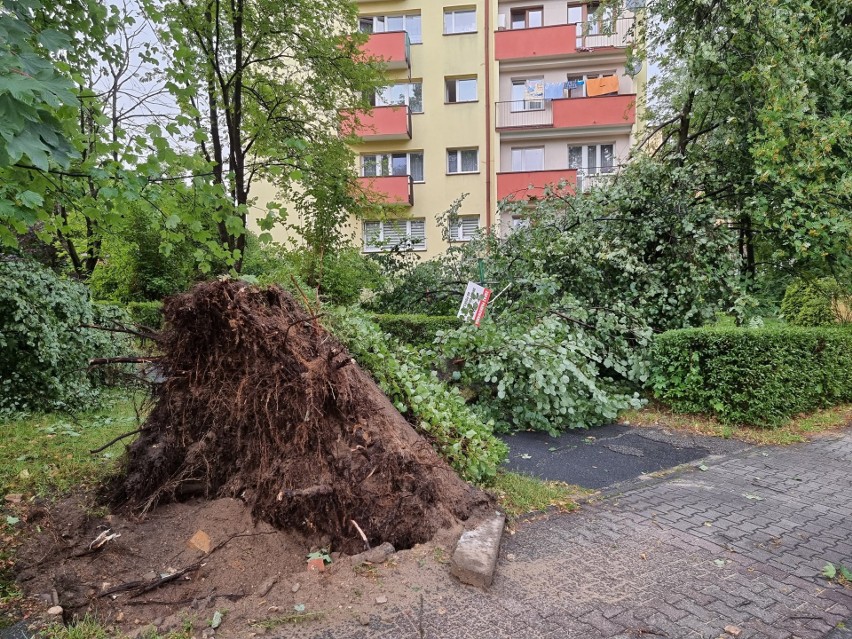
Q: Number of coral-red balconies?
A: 6